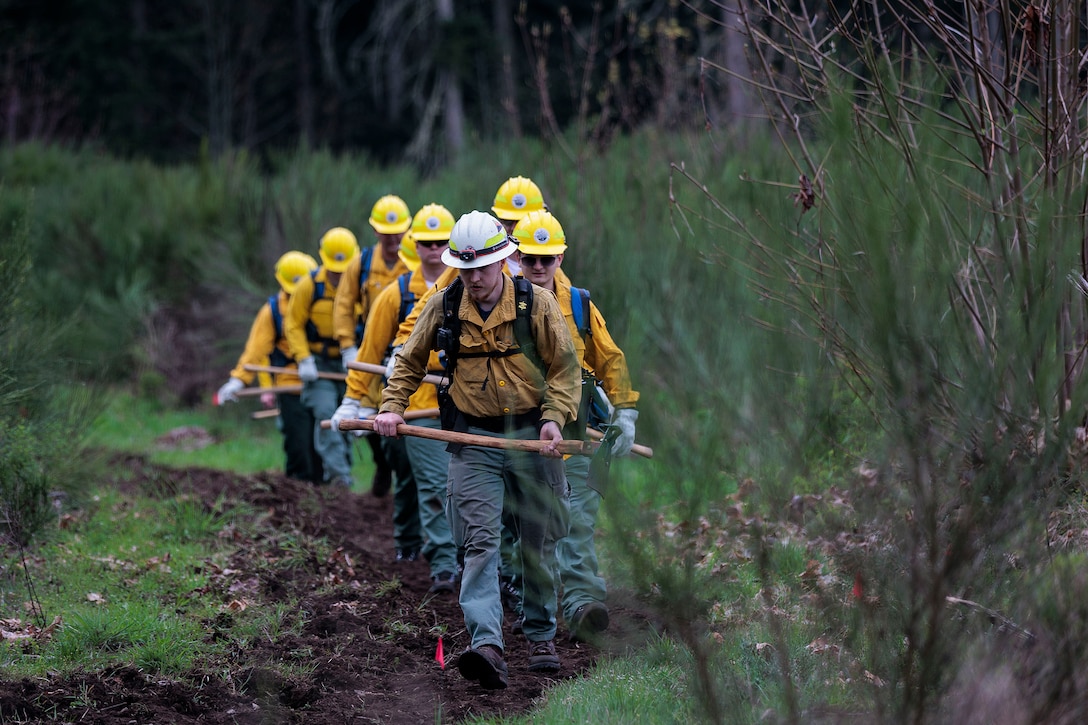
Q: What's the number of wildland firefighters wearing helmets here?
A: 8